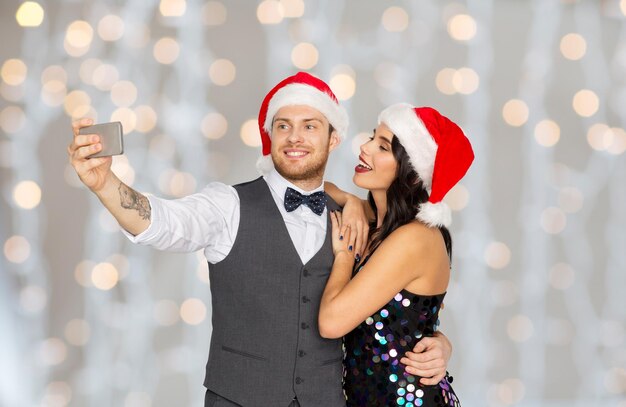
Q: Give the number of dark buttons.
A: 5